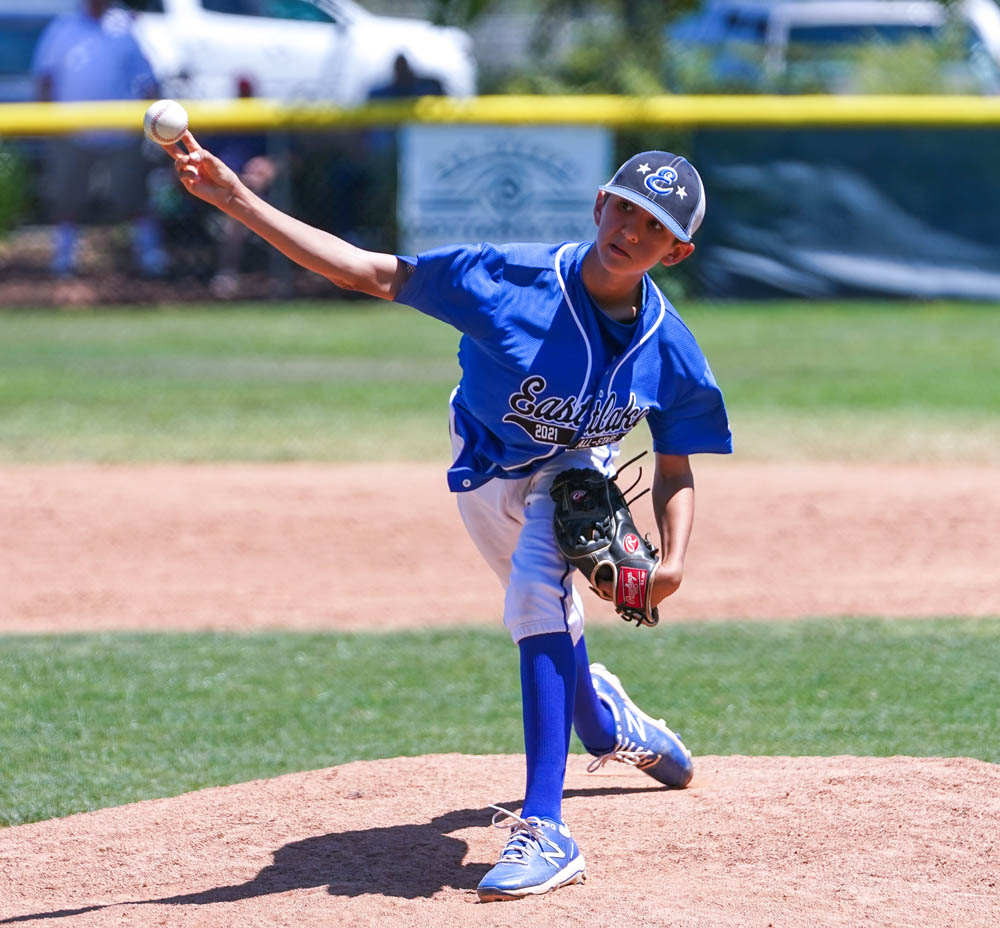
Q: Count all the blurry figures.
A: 3